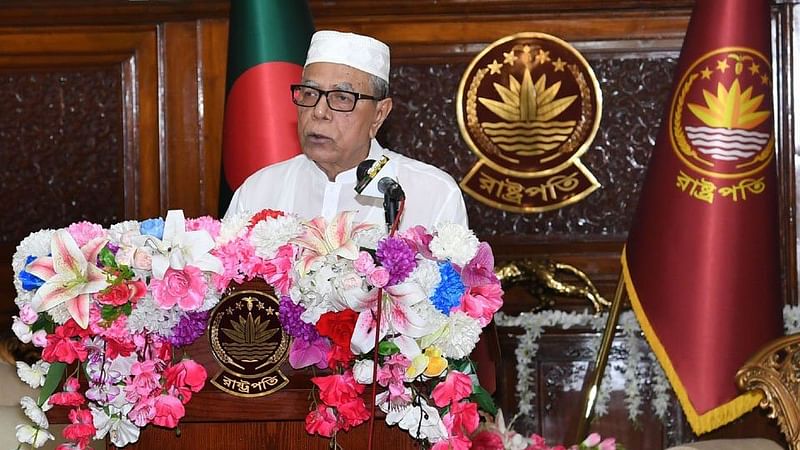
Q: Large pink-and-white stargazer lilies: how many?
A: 3